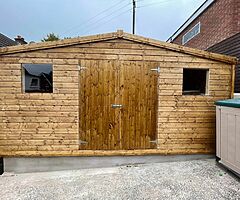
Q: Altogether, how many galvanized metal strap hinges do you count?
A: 4